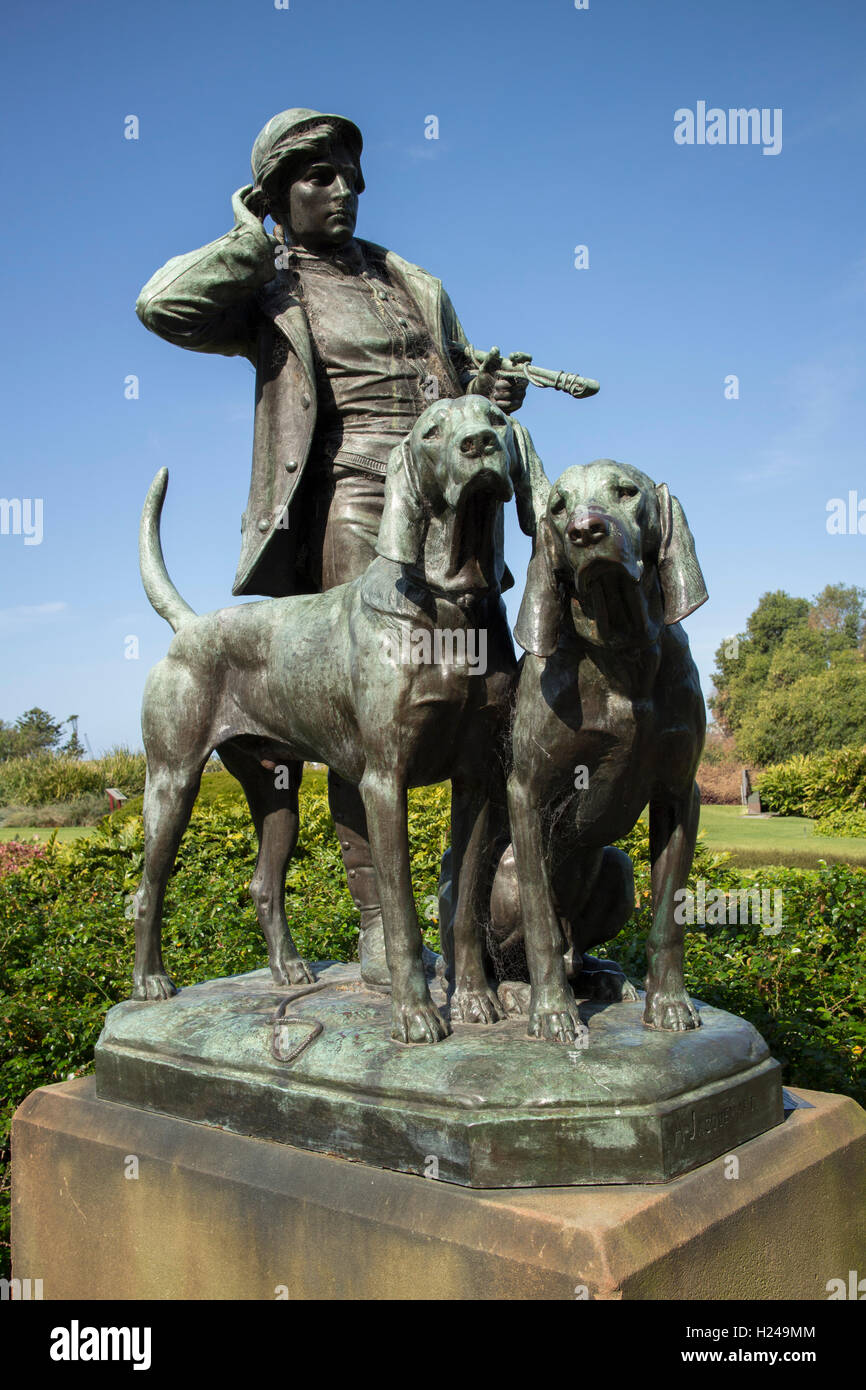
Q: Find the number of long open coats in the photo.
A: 1